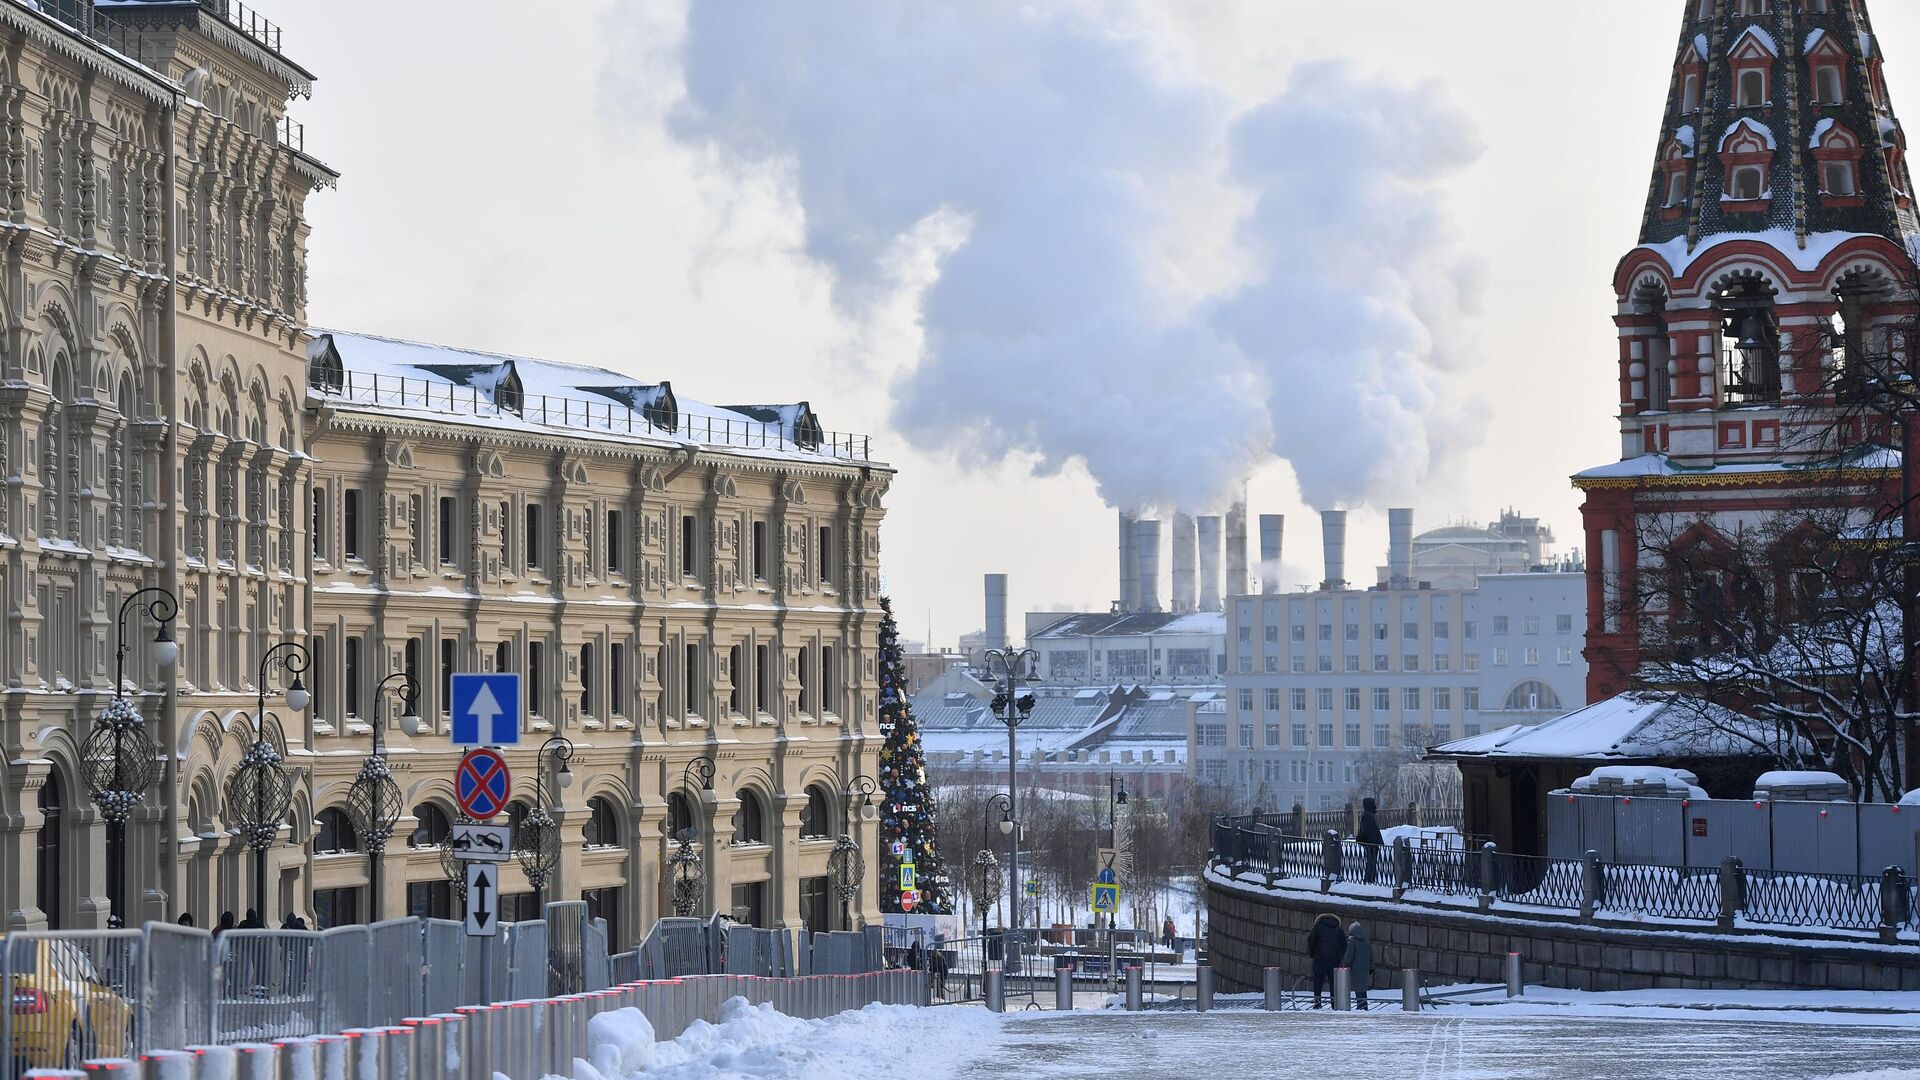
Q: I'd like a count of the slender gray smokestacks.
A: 9